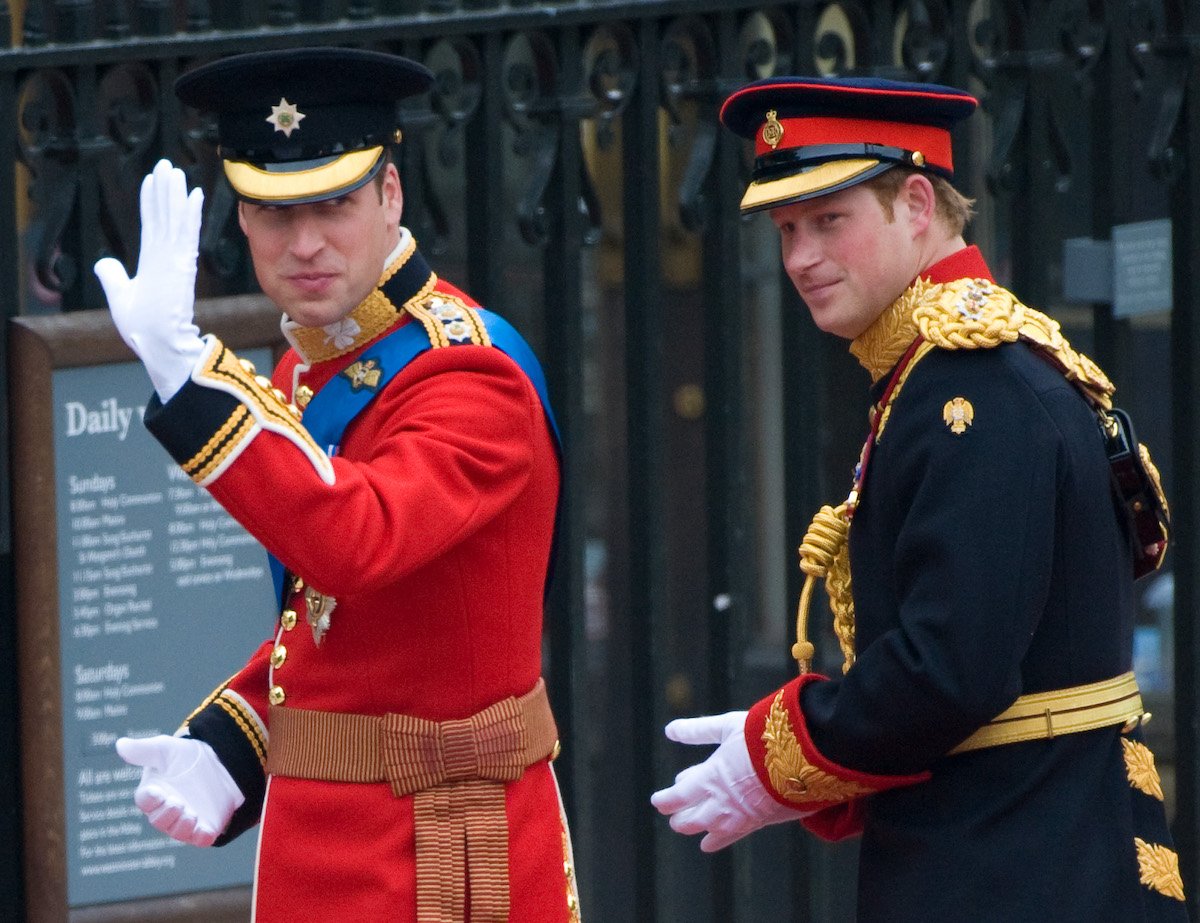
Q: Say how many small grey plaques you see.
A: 2